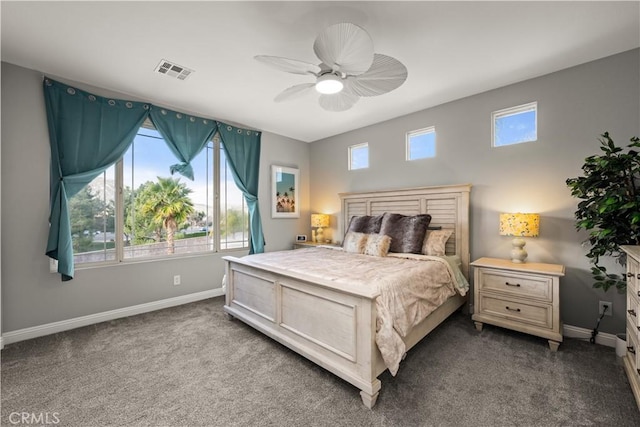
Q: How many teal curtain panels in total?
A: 3